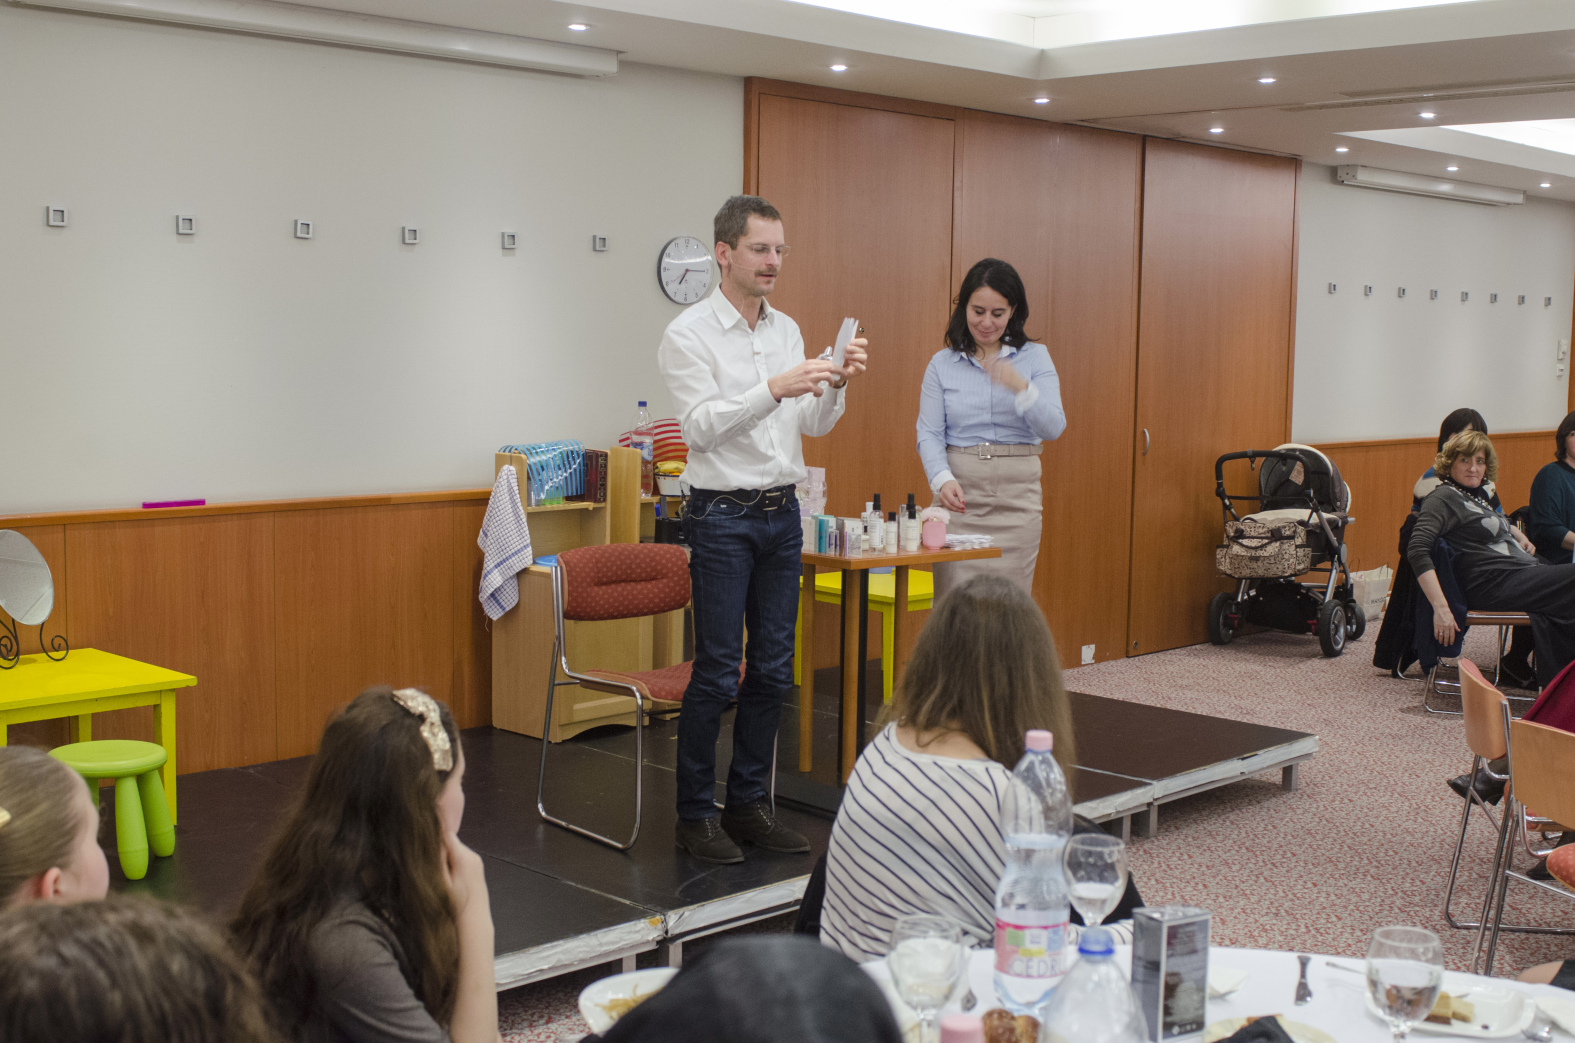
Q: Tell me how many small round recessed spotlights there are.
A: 9